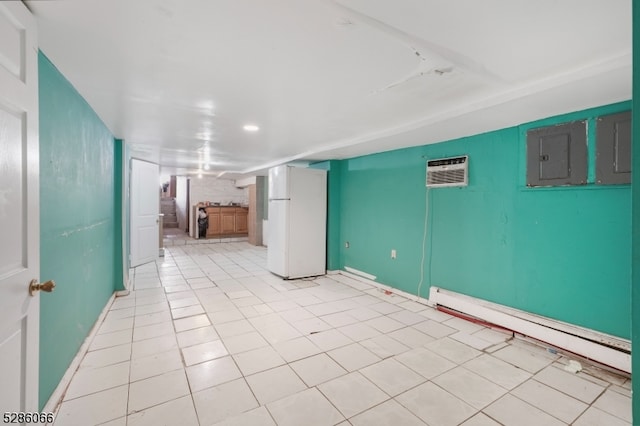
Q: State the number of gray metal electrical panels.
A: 2